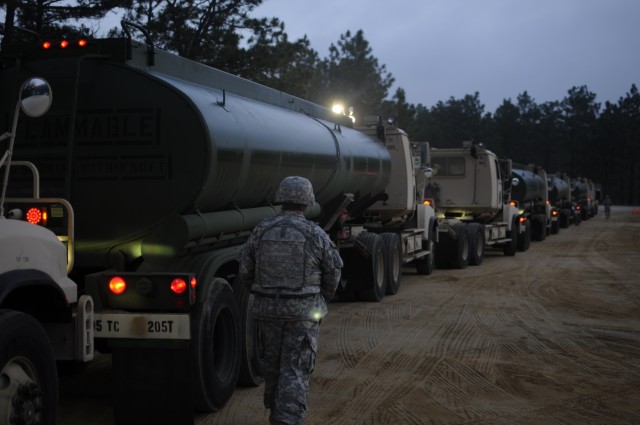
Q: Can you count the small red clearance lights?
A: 3